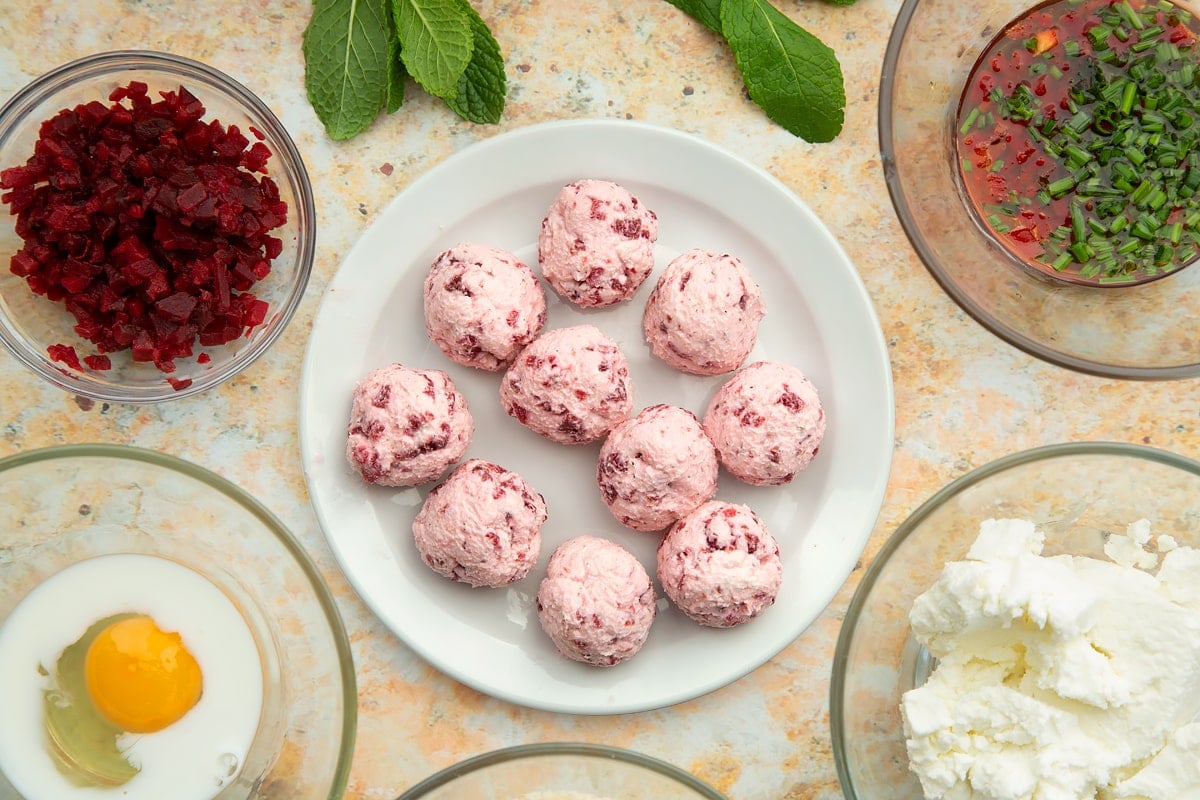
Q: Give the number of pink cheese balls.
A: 10